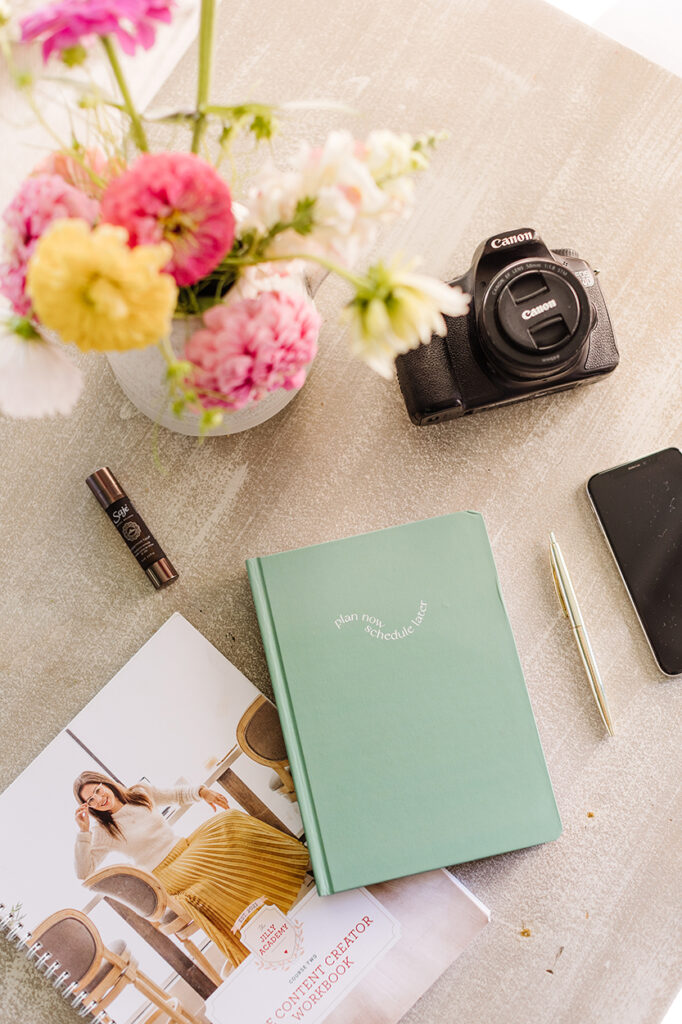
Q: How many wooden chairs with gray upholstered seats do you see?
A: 3